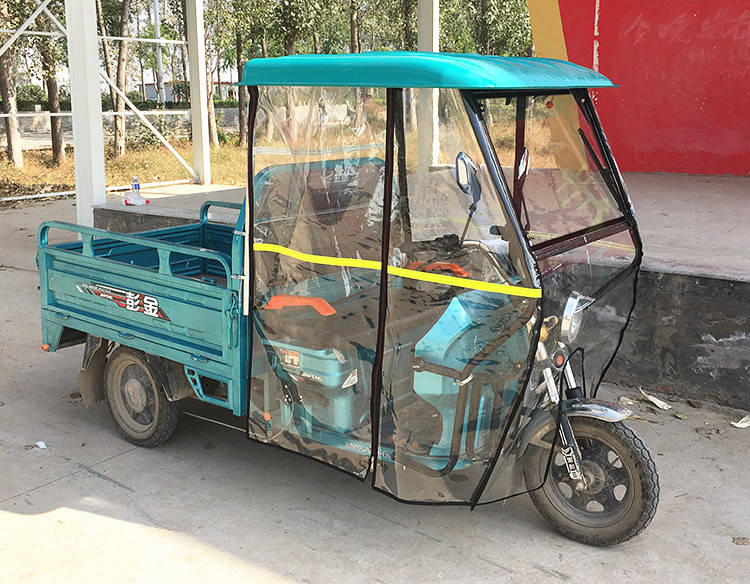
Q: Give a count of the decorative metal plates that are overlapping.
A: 0